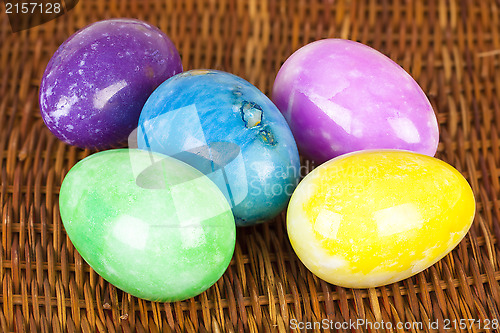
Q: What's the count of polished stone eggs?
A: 5